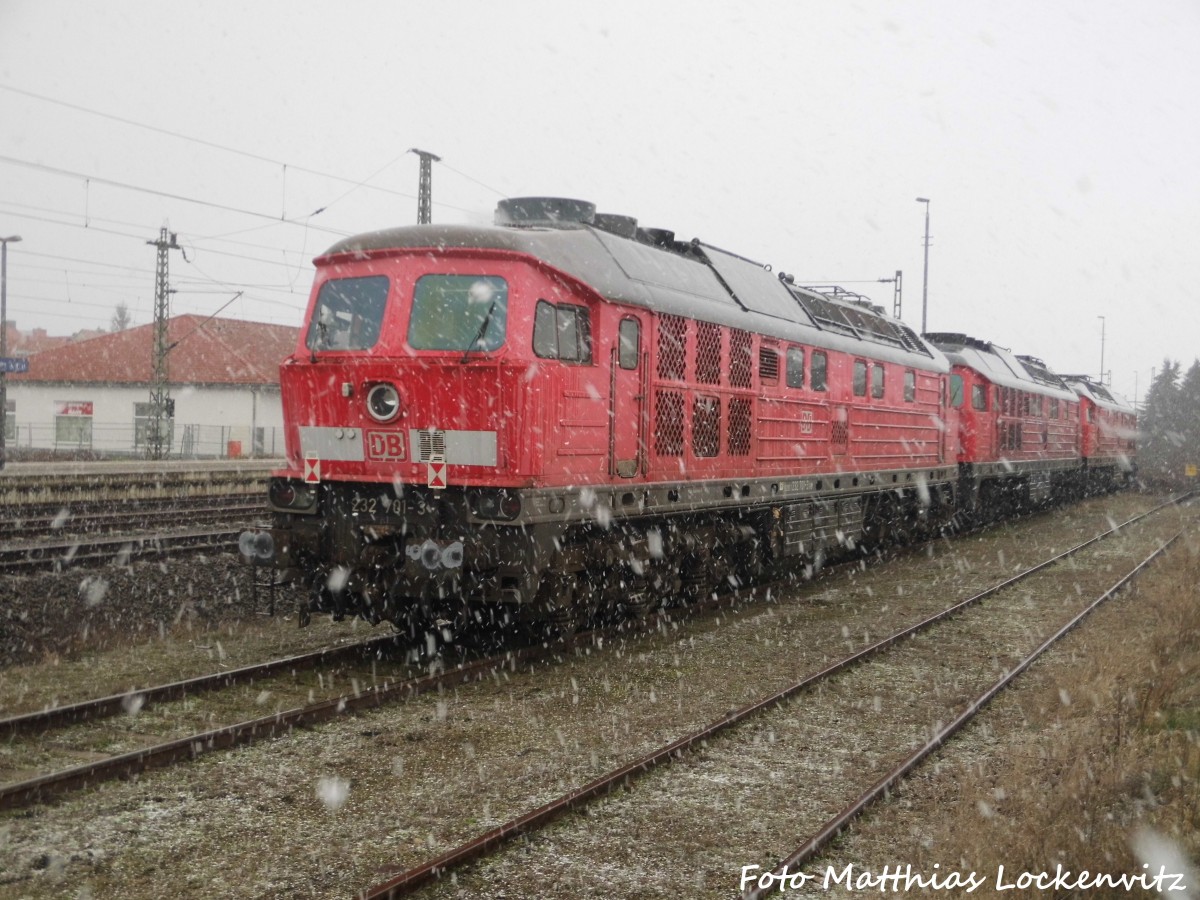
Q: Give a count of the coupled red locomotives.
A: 3